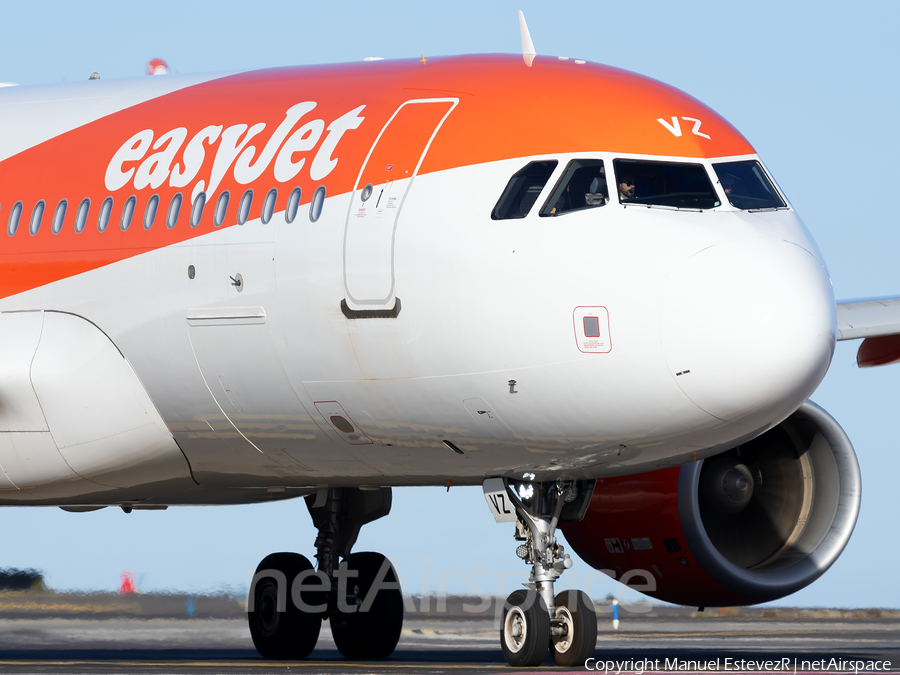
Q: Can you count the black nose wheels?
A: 2